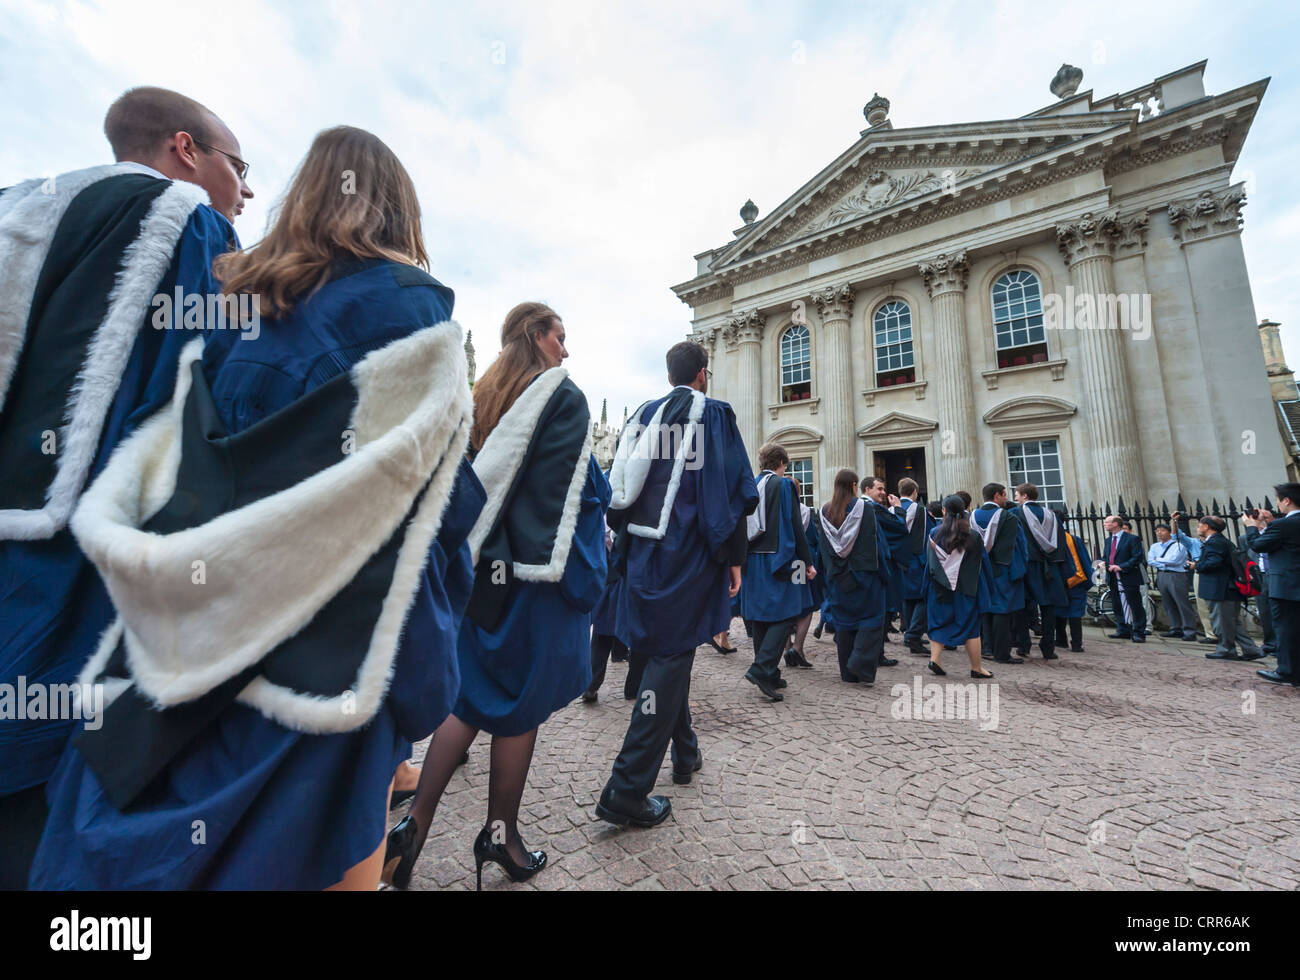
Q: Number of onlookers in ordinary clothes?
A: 7